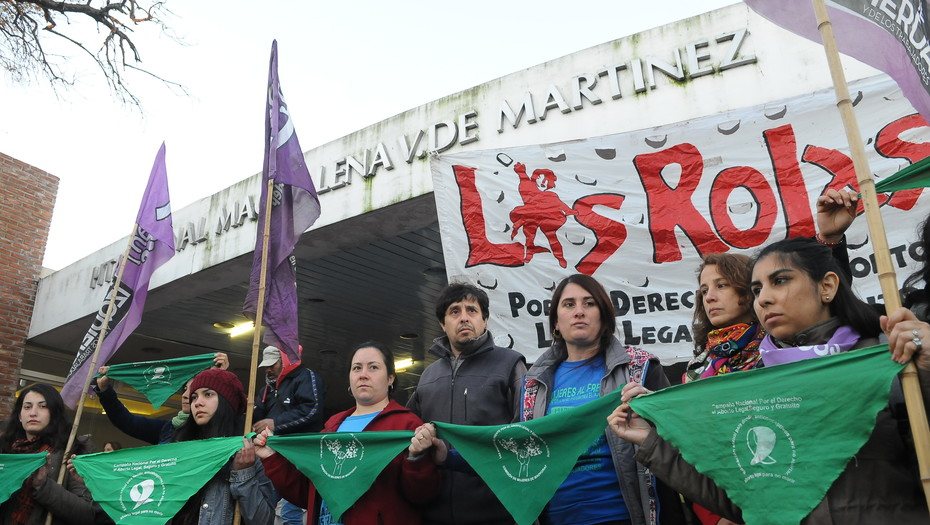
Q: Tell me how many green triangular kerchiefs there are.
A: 7